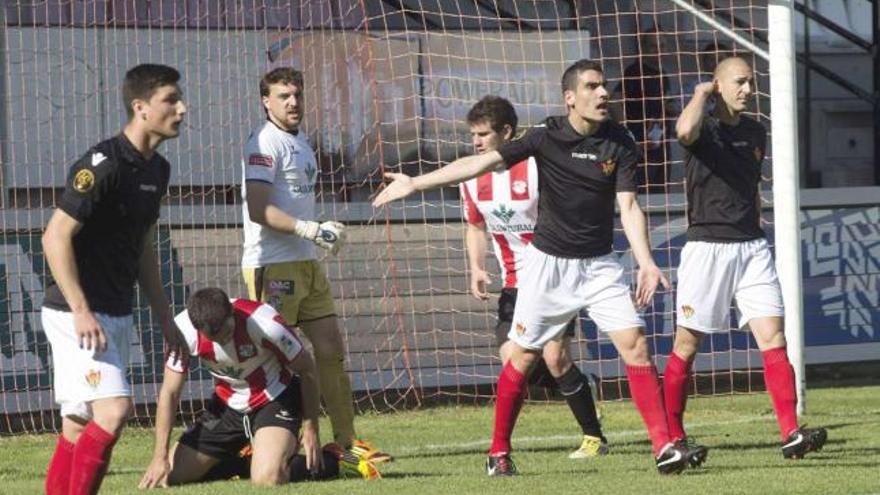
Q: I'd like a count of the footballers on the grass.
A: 6